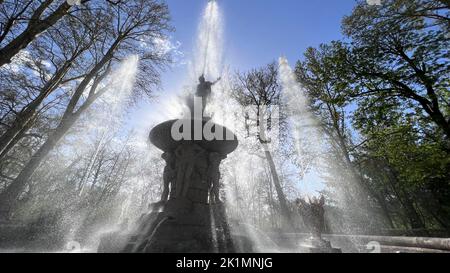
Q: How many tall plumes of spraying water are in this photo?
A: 3